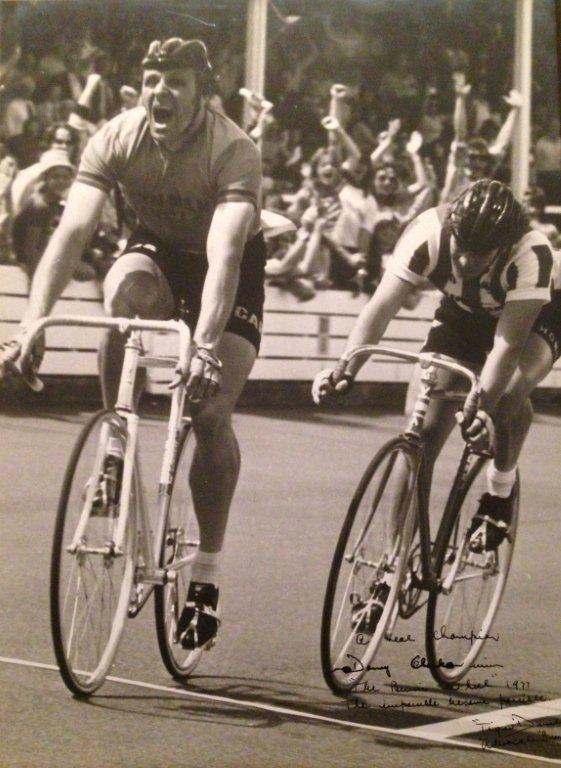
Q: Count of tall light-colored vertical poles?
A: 2